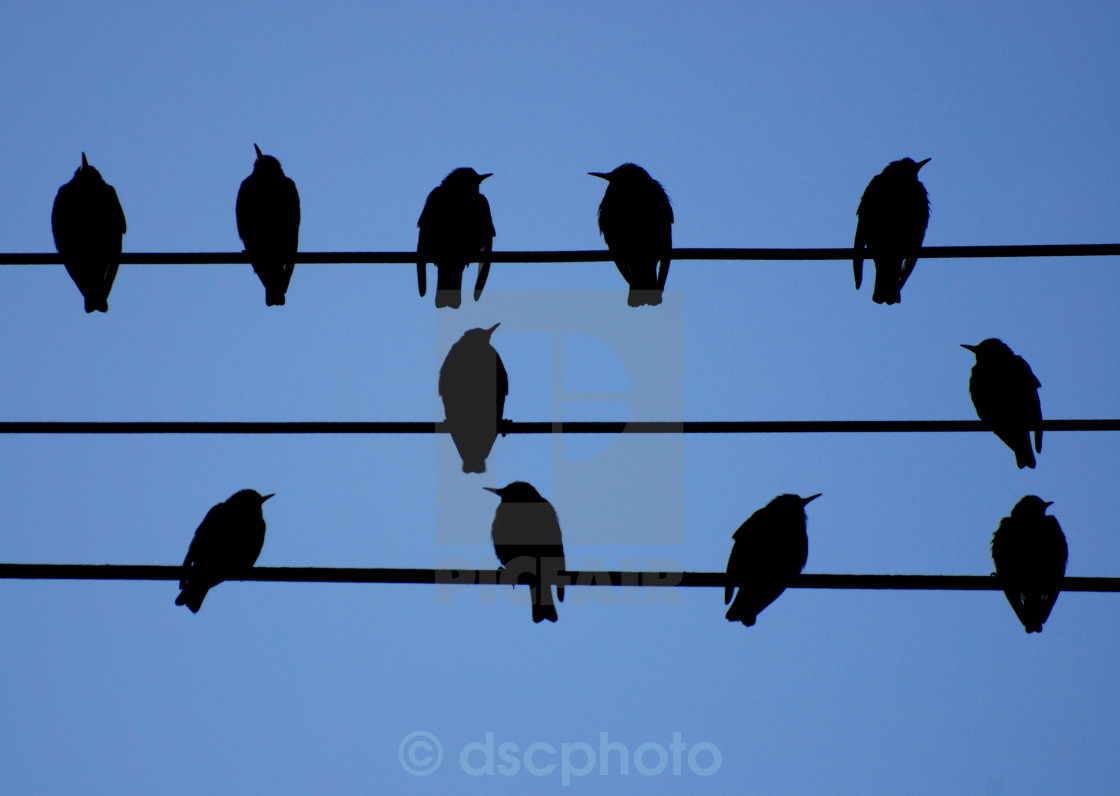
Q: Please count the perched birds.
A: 11